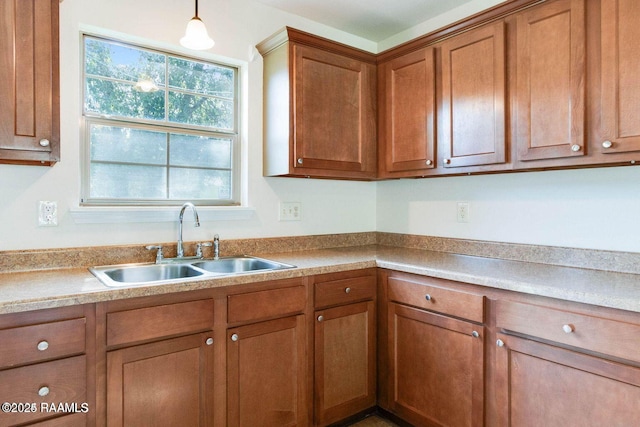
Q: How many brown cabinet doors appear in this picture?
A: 11